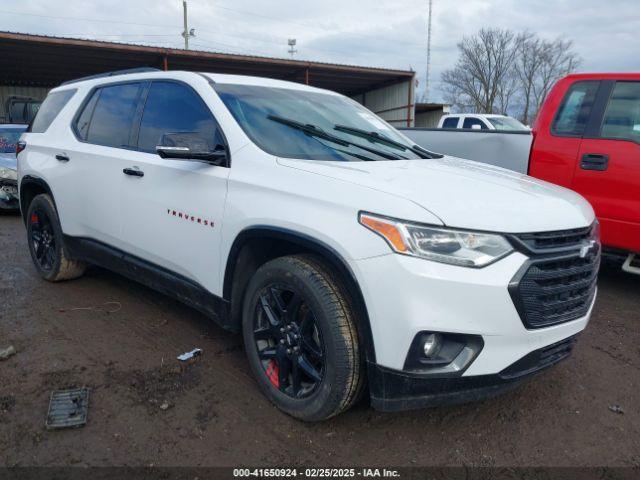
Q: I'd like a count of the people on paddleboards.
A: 0